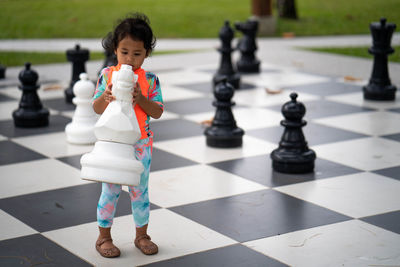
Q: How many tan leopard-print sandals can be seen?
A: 2